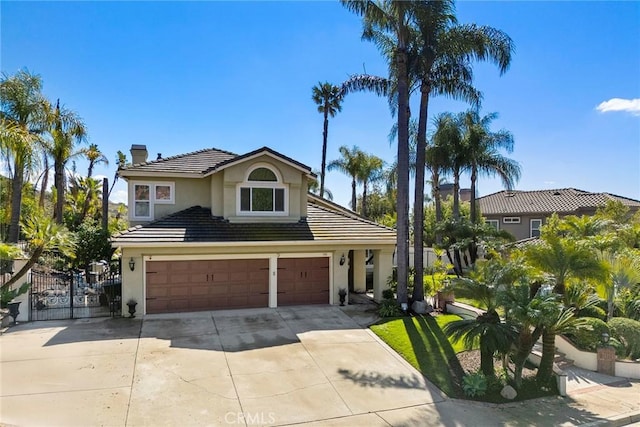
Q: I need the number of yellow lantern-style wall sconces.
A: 0